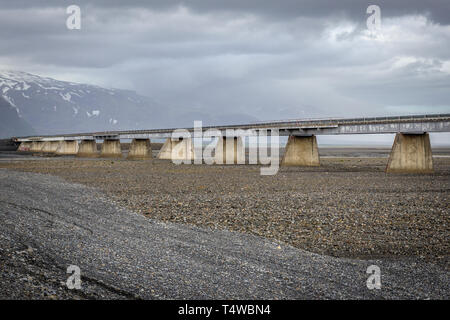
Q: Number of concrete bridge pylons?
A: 11